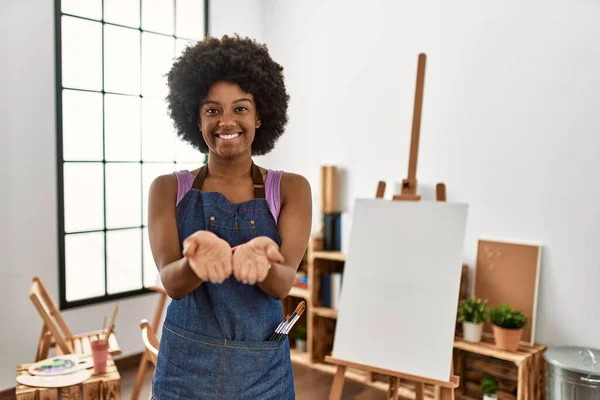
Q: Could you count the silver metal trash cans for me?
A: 1